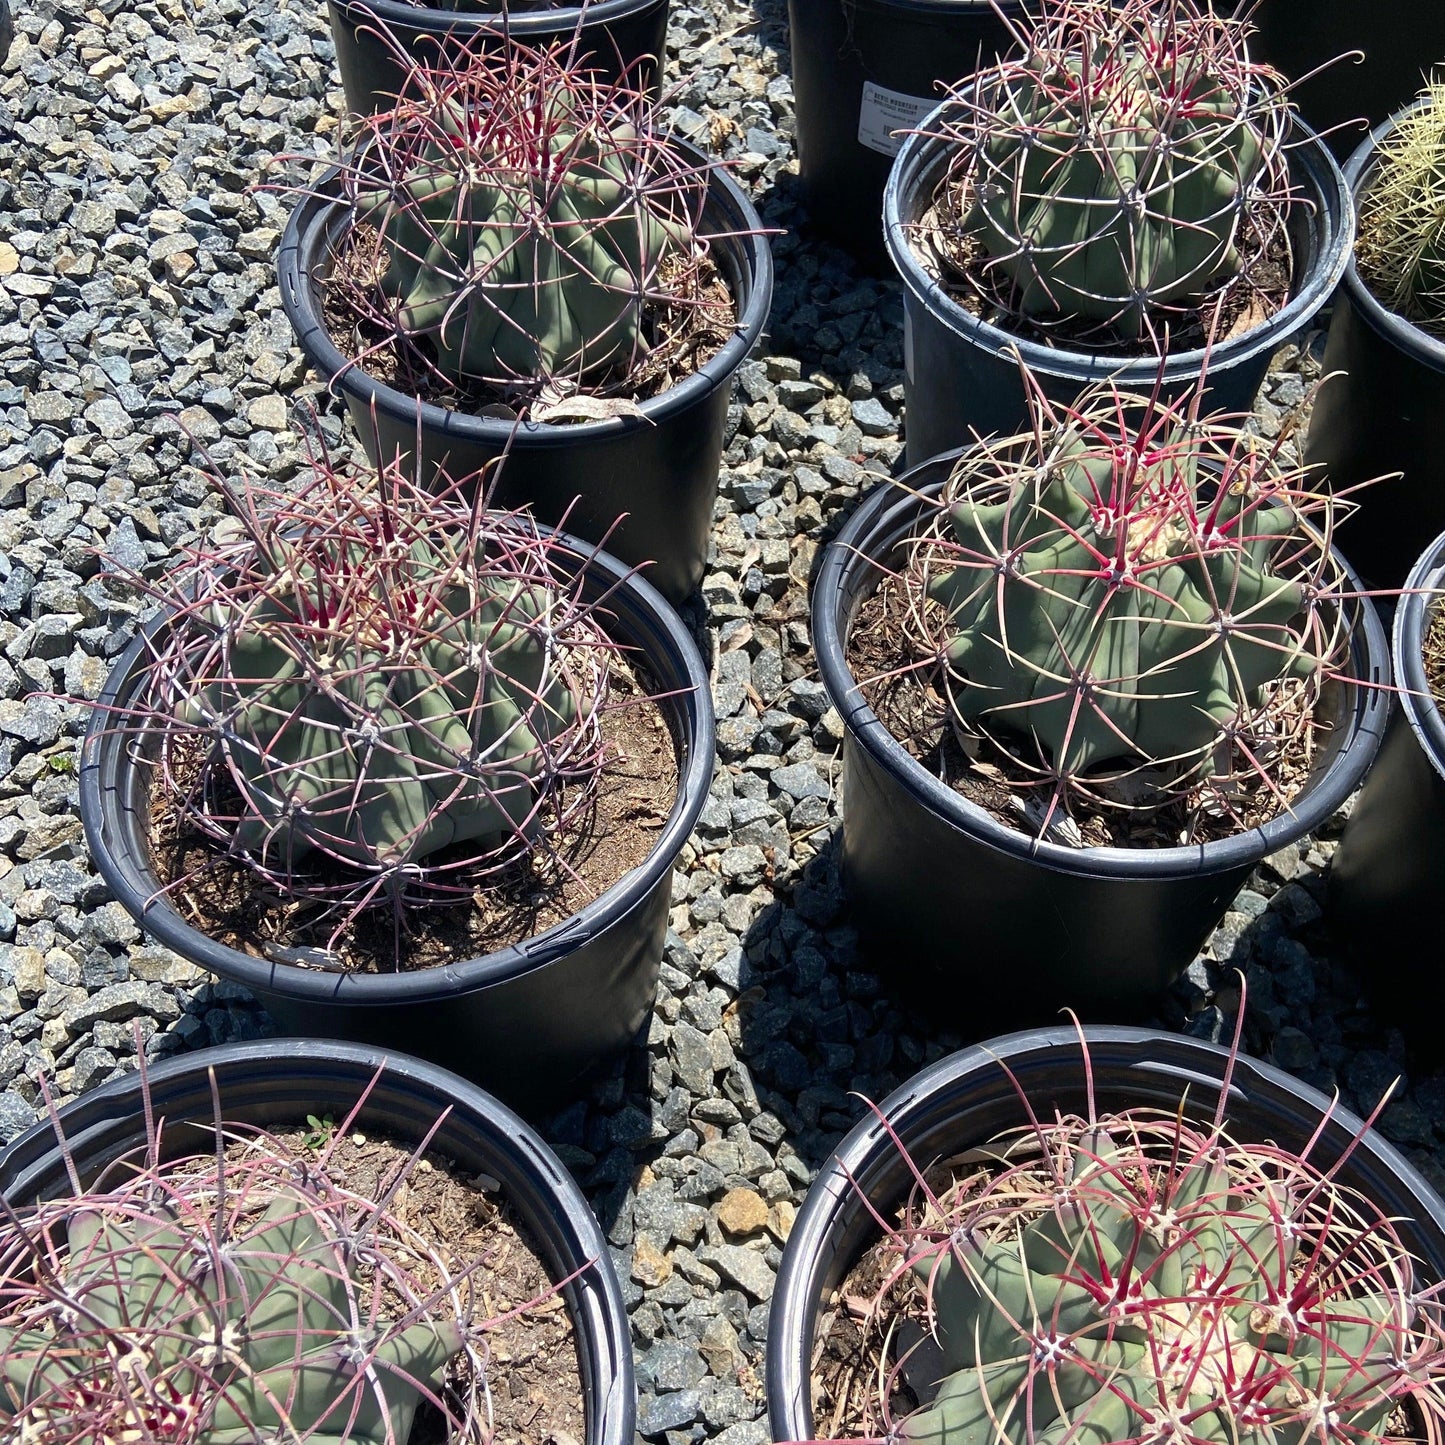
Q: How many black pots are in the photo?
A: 11